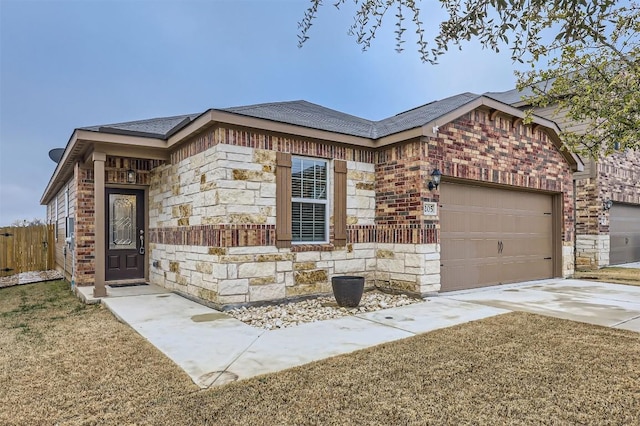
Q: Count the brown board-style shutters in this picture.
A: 2